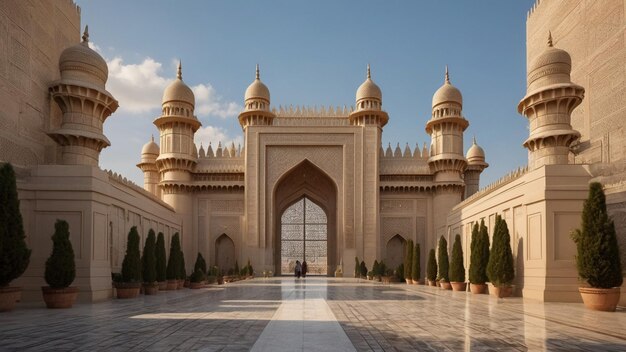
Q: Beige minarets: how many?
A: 8